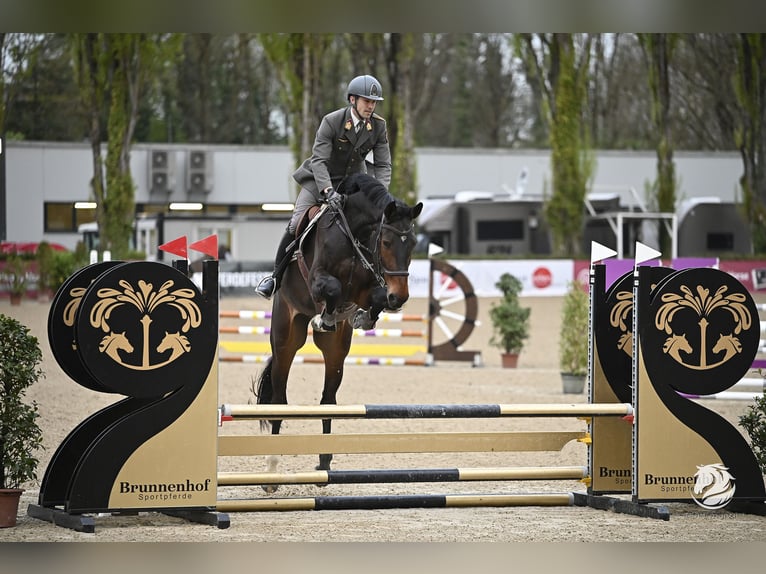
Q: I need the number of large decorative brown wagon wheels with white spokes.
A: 1